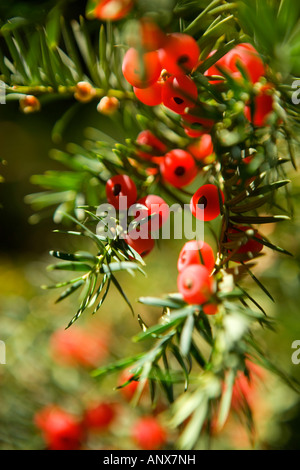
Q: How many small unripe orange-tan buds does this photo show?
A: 3